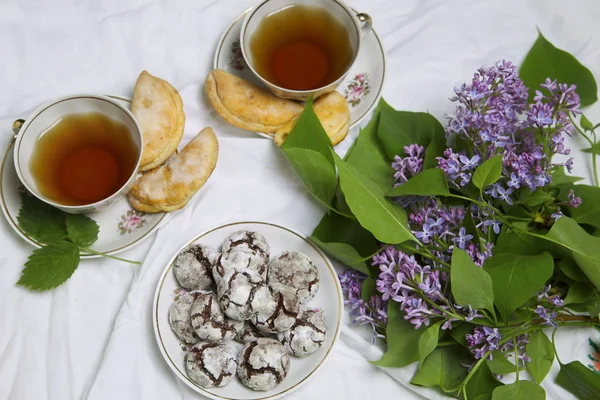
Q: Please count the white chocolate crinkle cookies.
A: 12